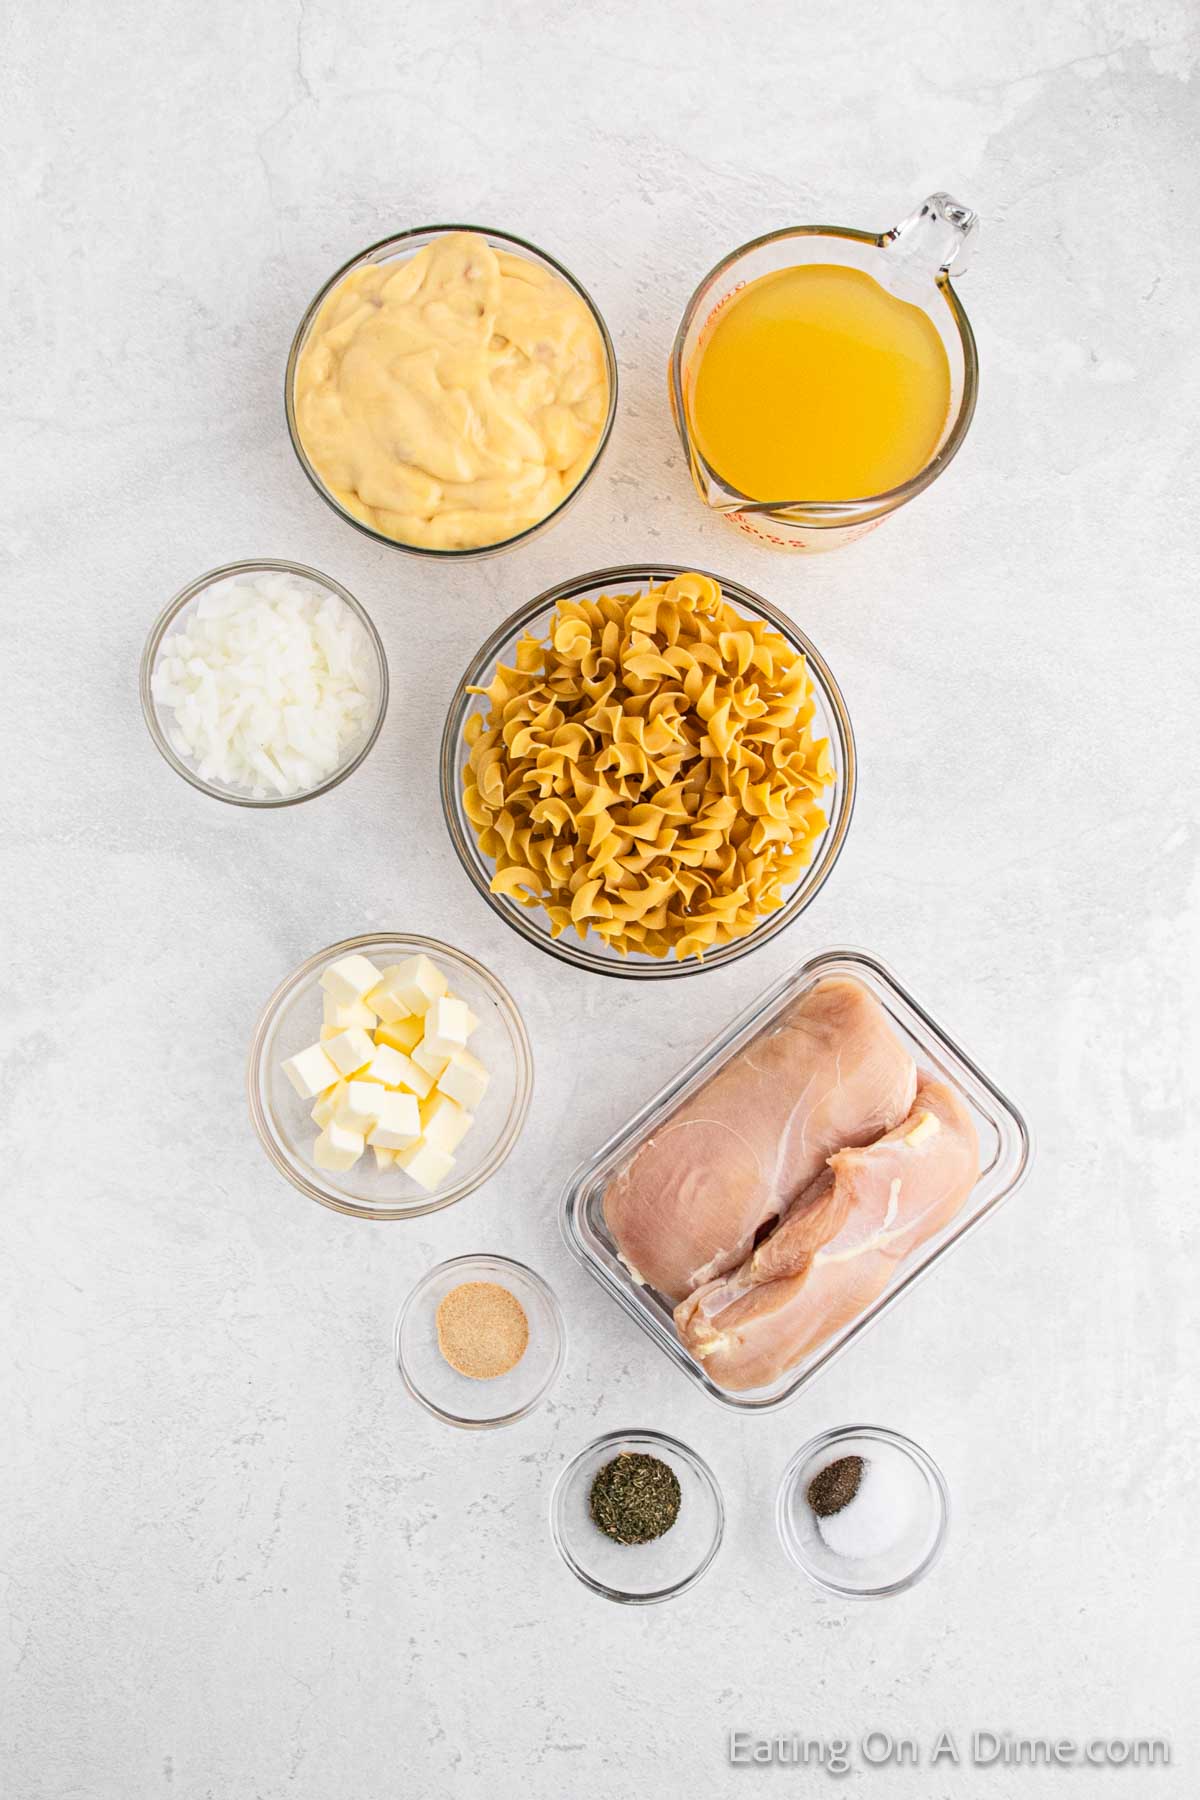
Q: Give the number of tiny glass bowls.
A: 3